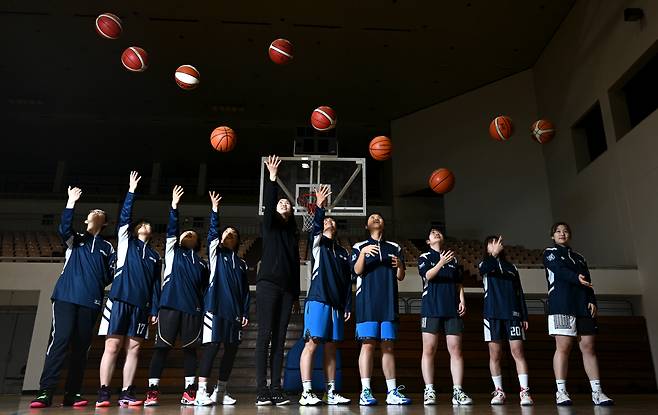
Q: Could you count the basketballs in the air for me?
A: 10